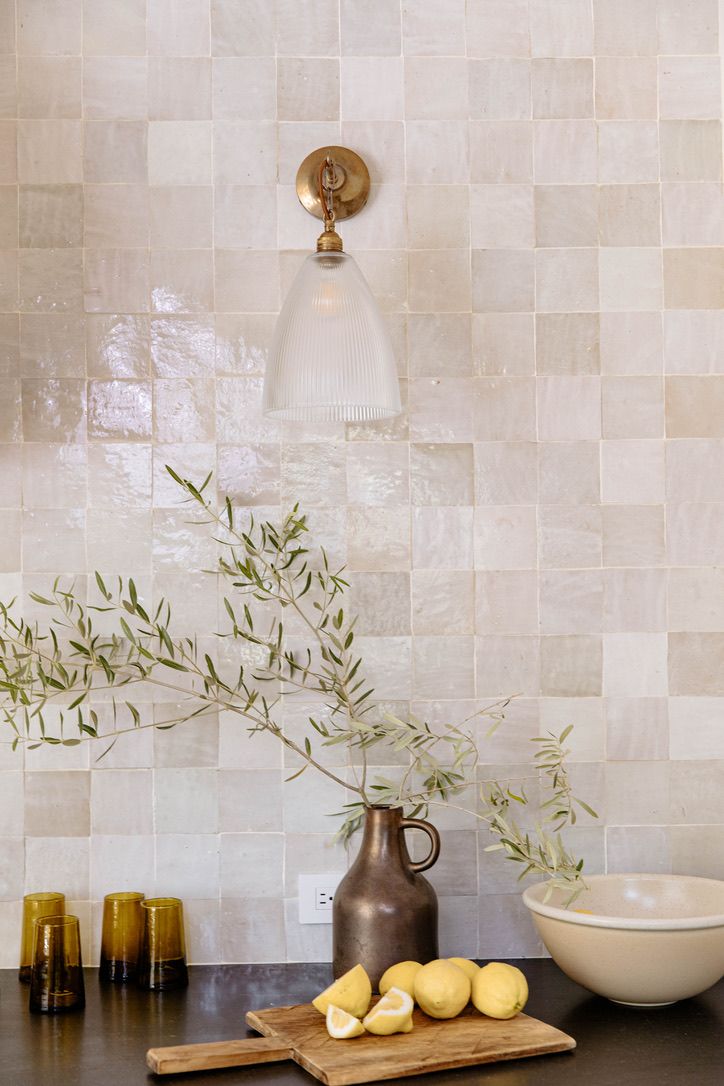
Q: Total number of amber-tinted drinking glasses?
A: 4